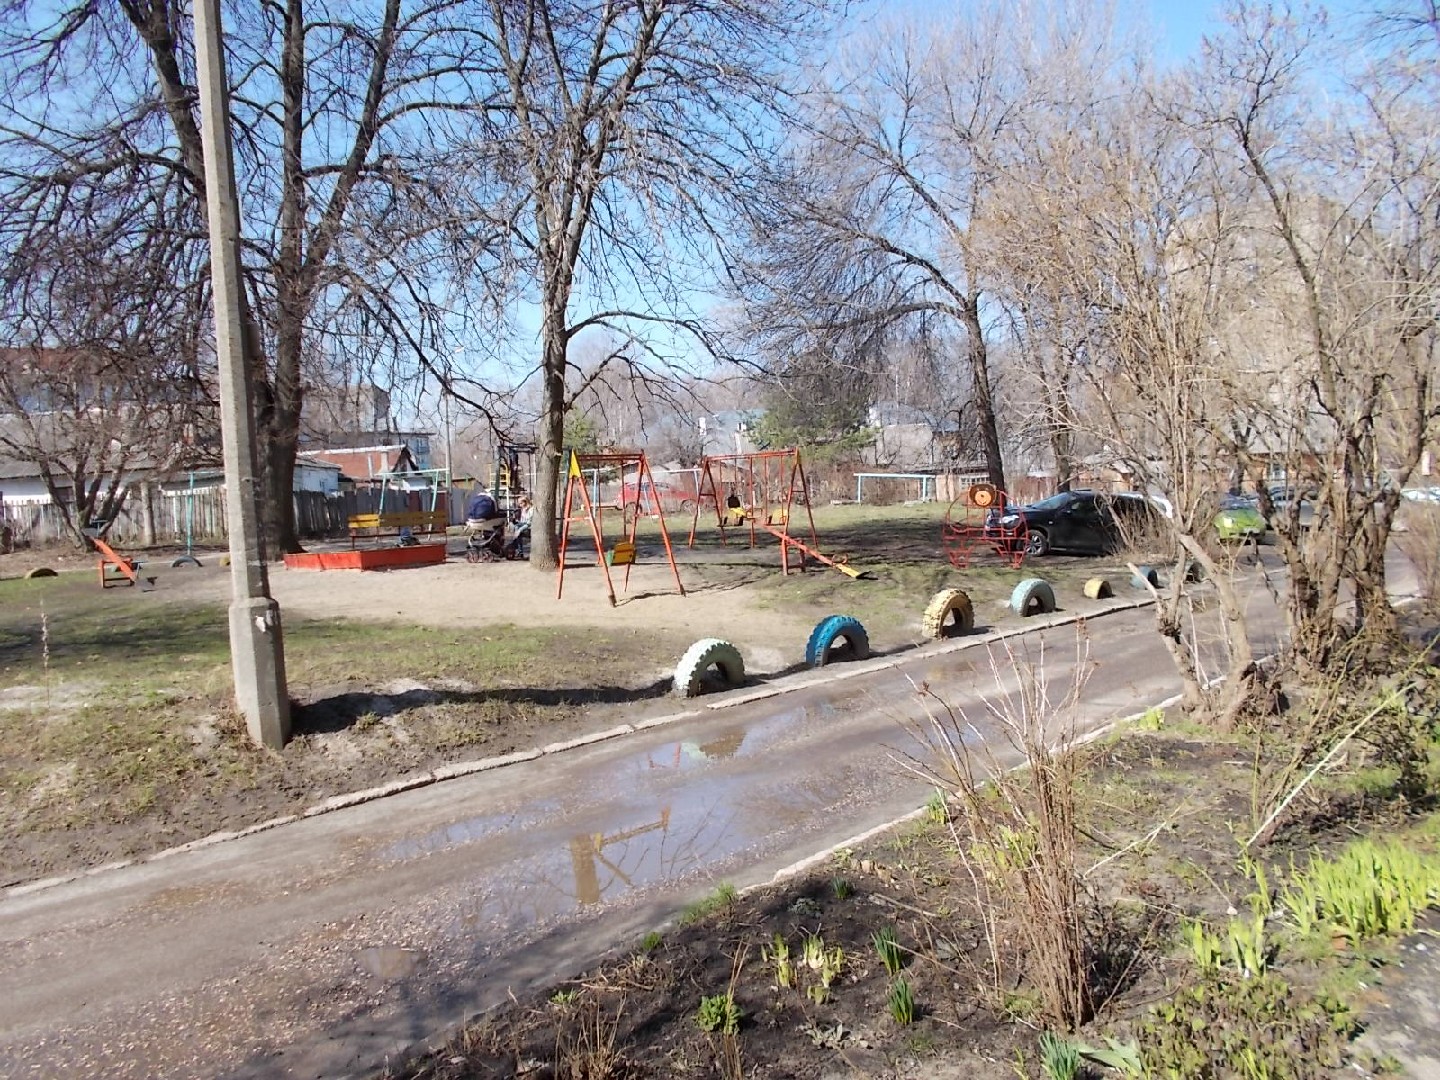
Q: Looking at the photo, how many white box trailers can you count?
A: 0